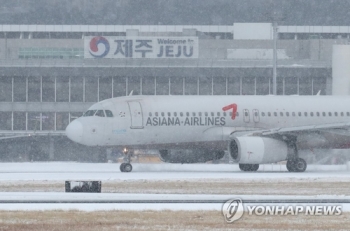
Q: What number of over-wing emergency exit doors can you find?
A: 2